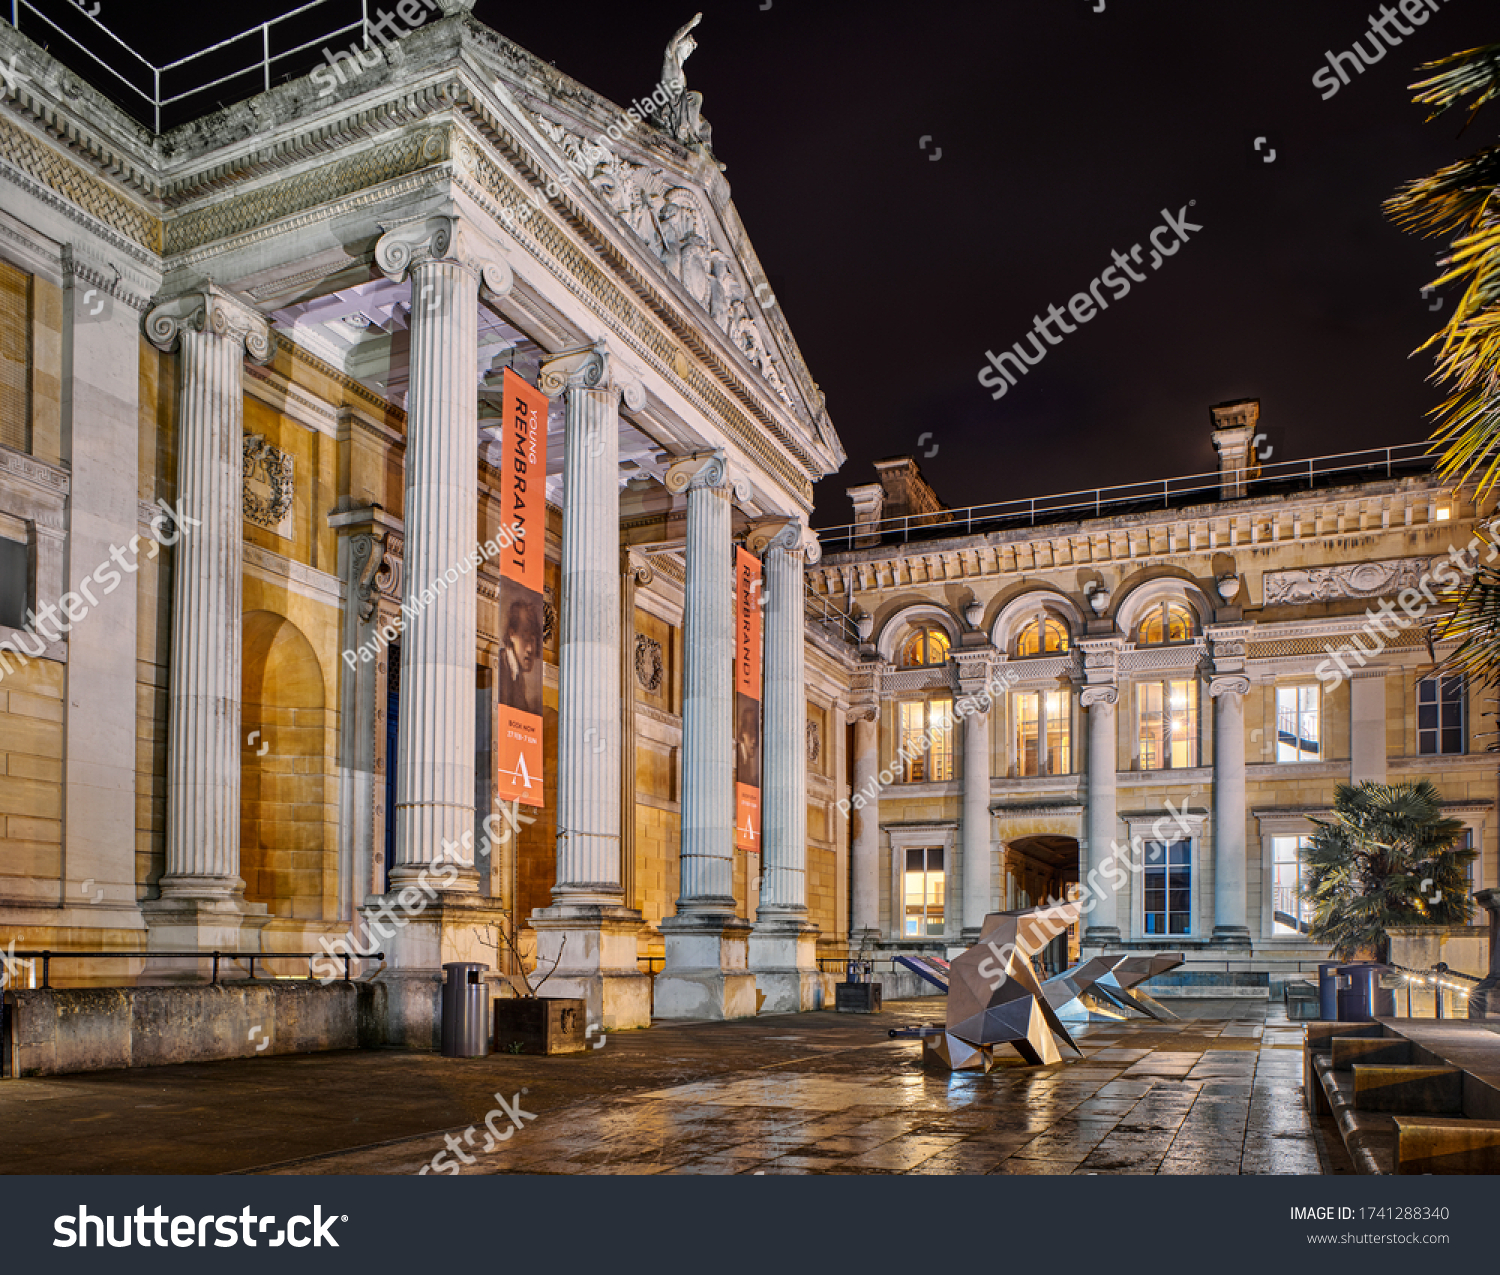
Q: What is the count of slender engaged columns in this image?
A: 4